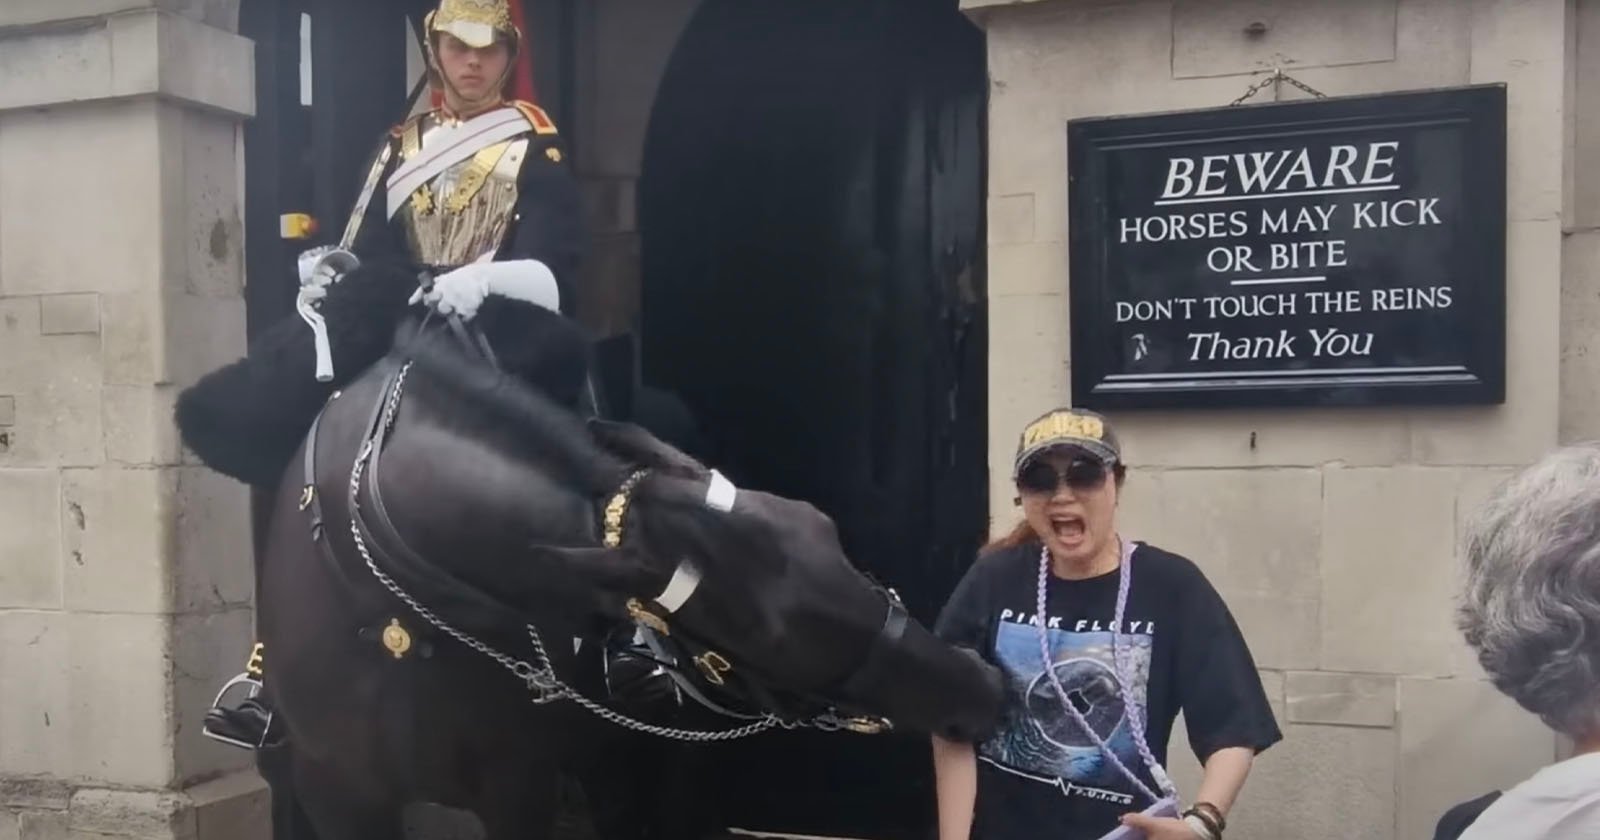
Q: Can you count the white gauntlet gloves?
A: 2